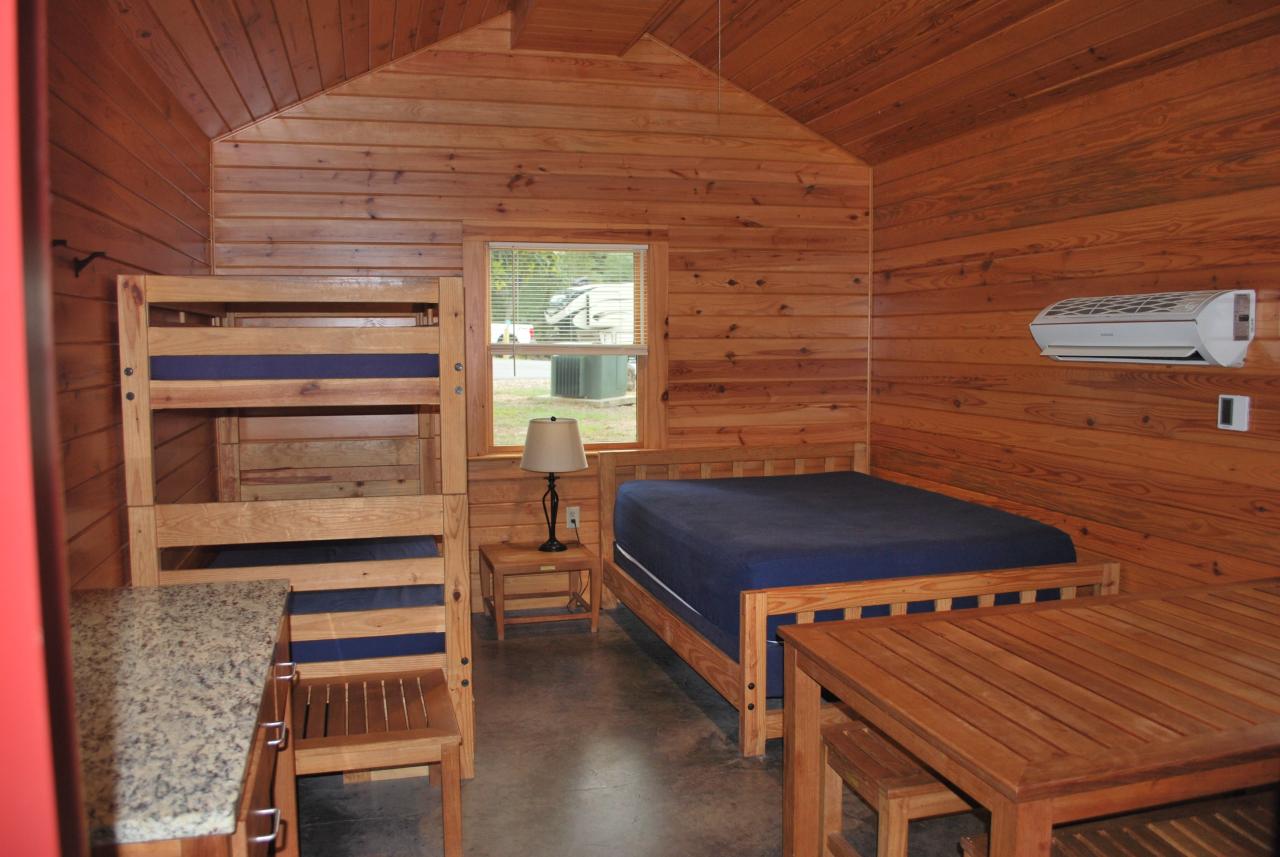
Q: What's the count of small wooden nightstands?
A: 1